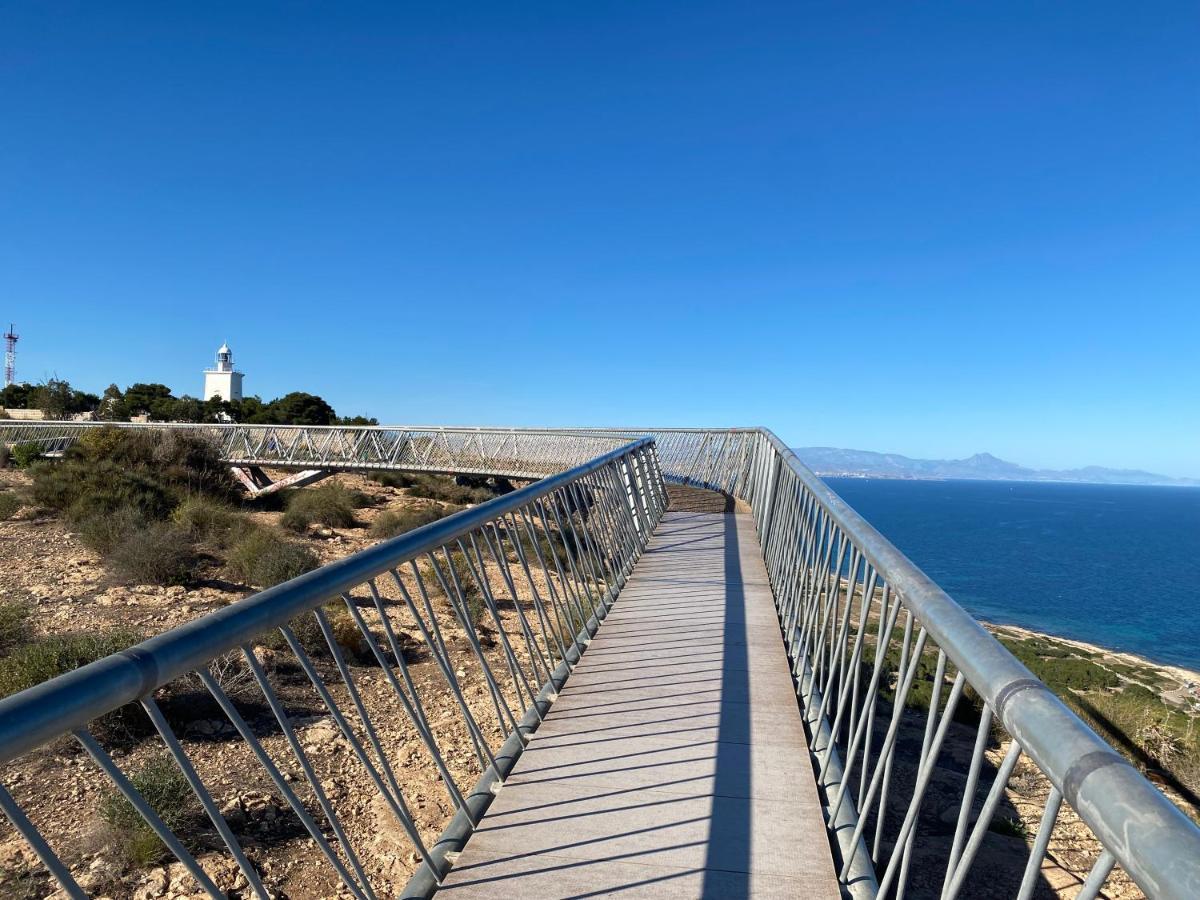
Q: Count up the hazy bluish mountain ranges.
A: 1